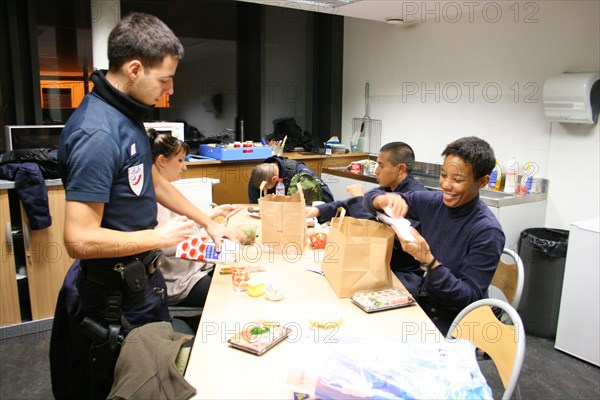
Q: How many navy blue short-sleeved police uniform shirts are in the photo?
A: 1